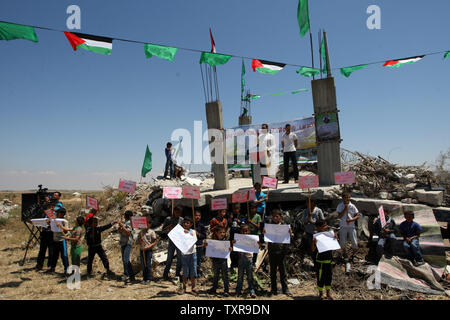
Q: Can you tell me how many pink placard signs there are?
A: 13